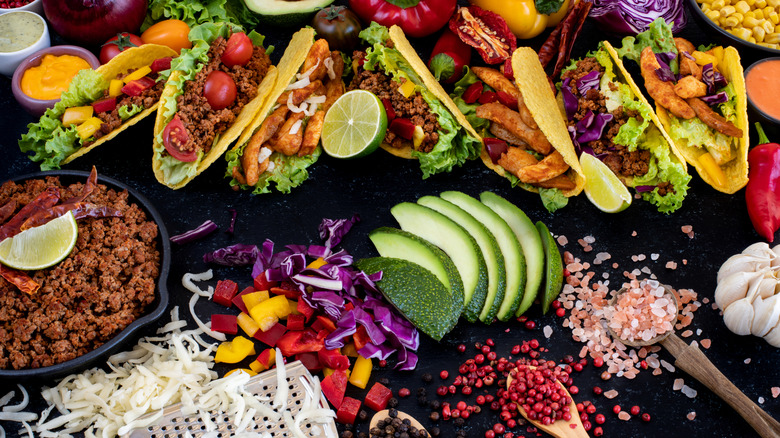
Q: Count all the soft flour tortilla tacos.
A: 0